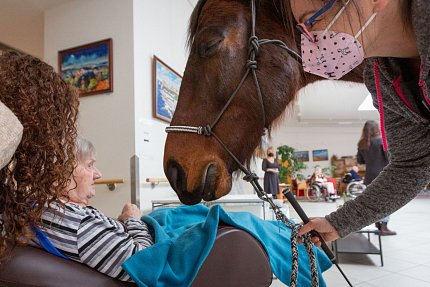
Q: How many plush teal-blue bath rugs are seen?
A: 0